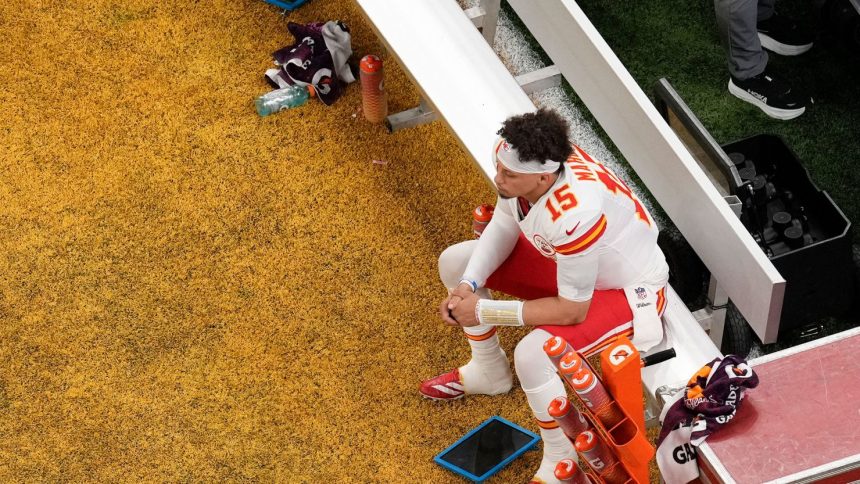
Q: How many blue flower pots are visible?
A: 0